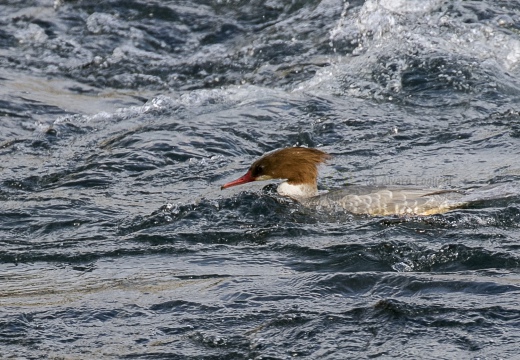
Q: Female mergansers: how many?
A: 1